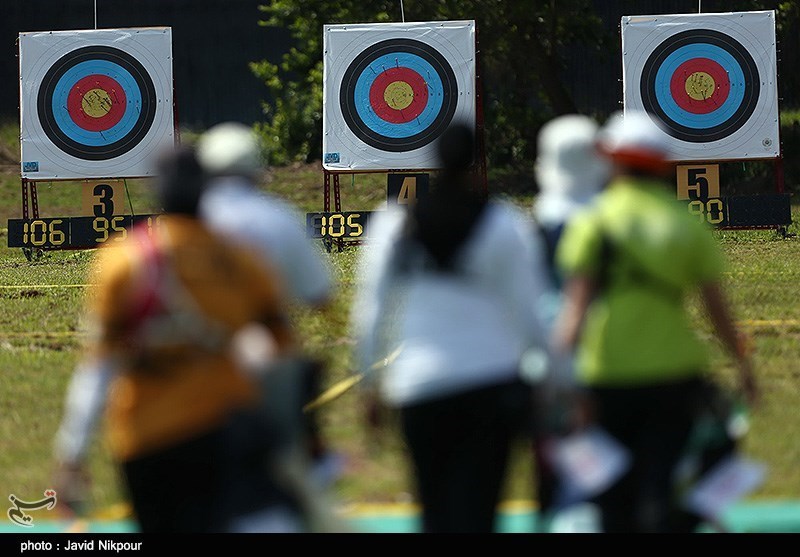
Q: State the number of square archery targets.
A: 3